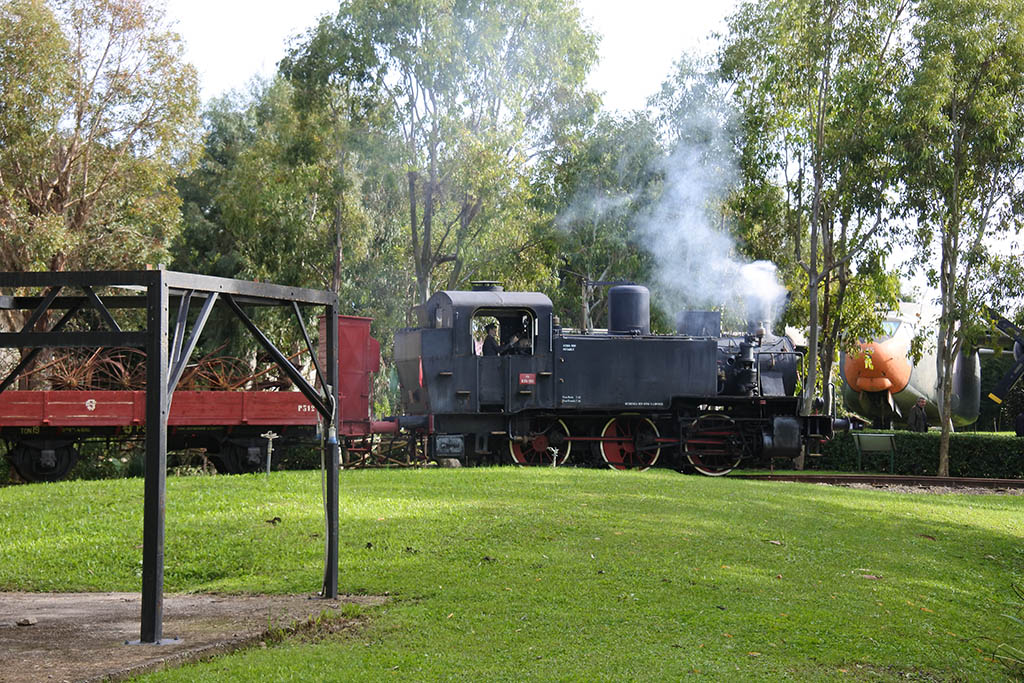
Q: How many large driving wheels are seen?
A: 3